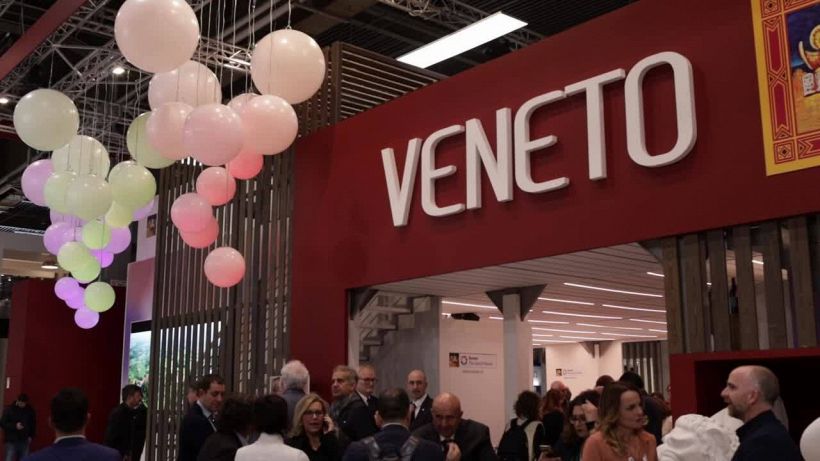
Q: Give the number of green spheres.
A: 11